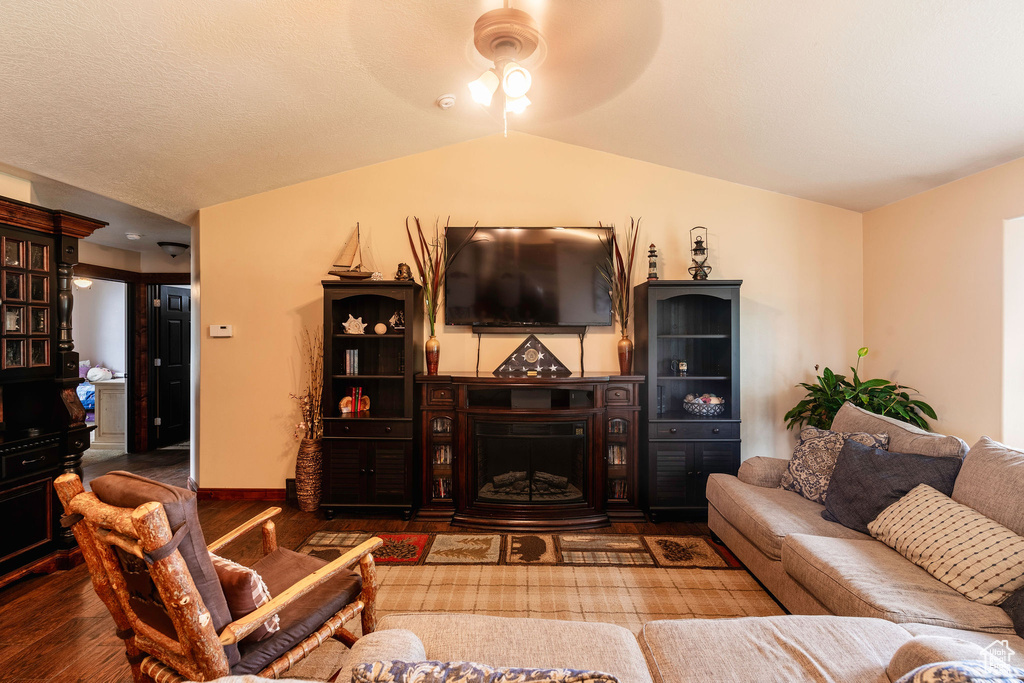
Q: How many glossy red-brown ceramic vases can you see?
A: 2